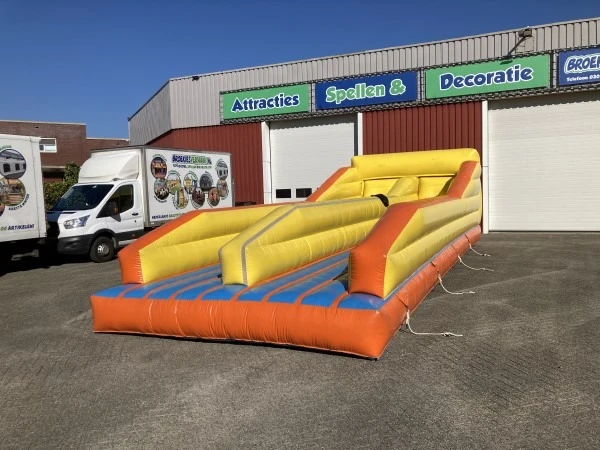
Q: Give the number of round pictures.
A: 13